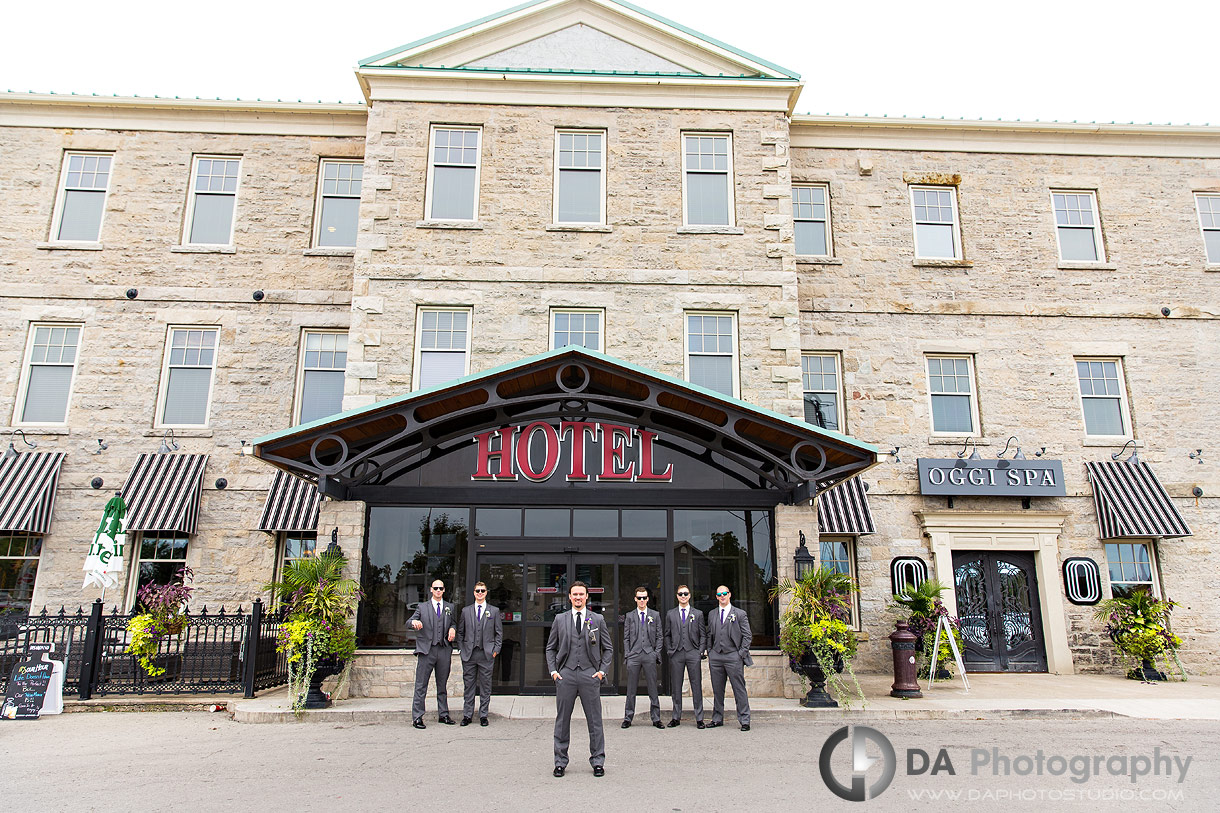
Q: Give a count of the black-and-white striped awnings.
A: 5